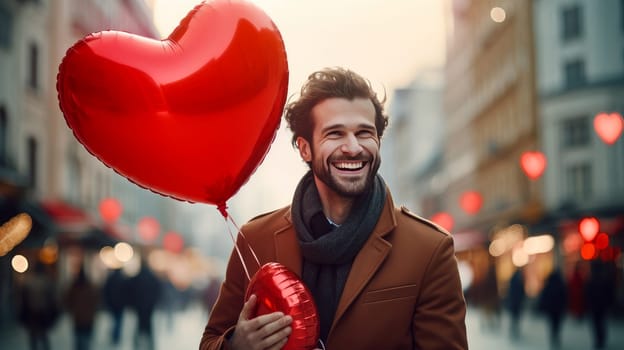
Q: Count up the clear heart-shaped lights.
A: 2